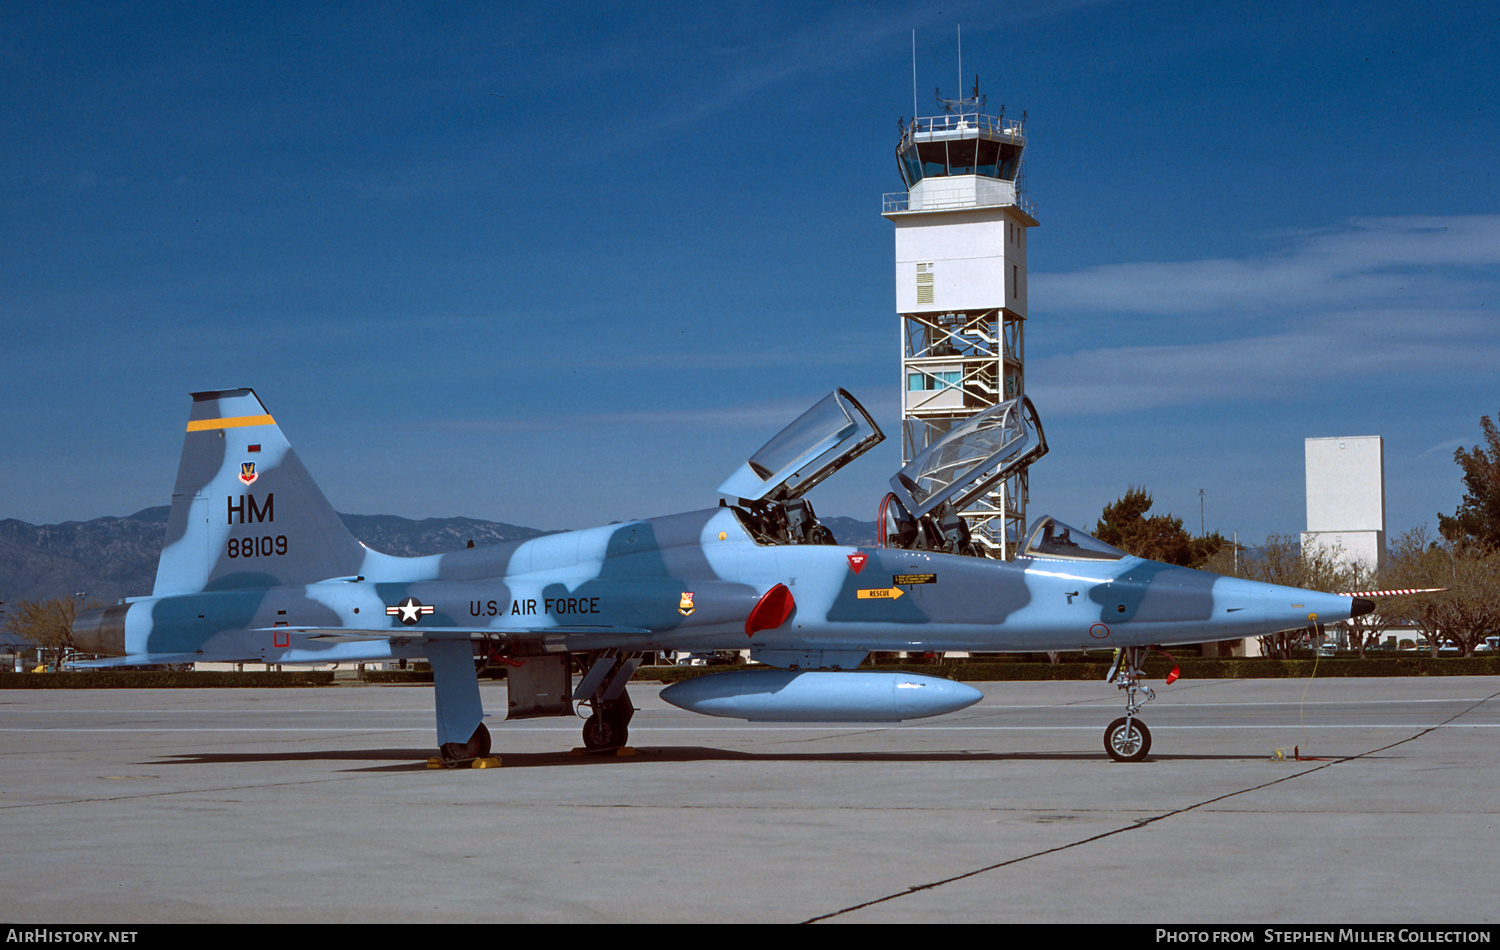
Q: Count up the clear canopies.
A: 2